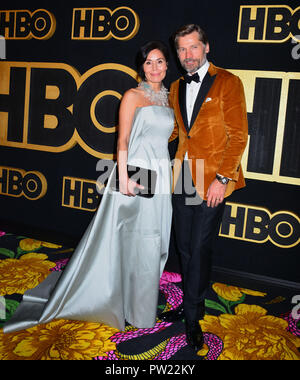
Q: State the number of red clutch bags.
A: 0